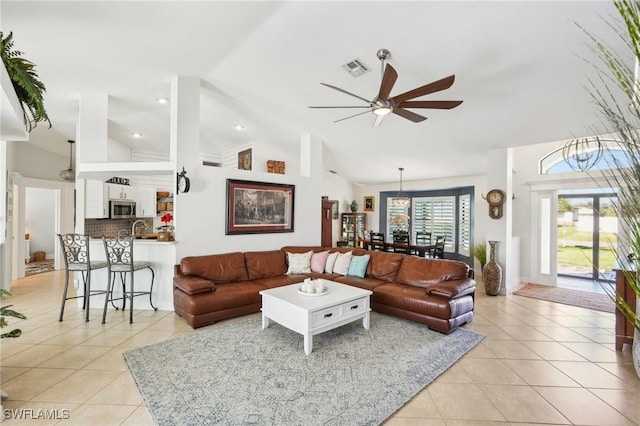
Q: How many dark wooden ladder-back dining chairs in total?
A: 4